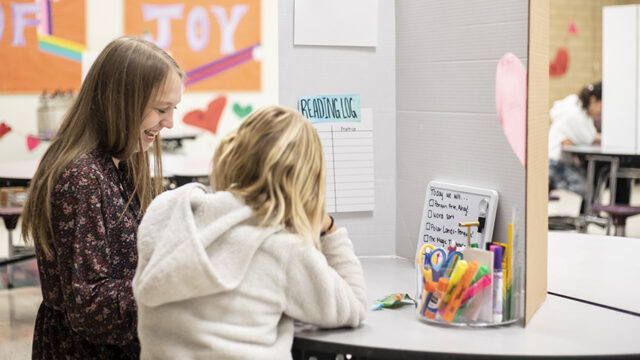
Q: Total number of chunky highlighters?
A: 4